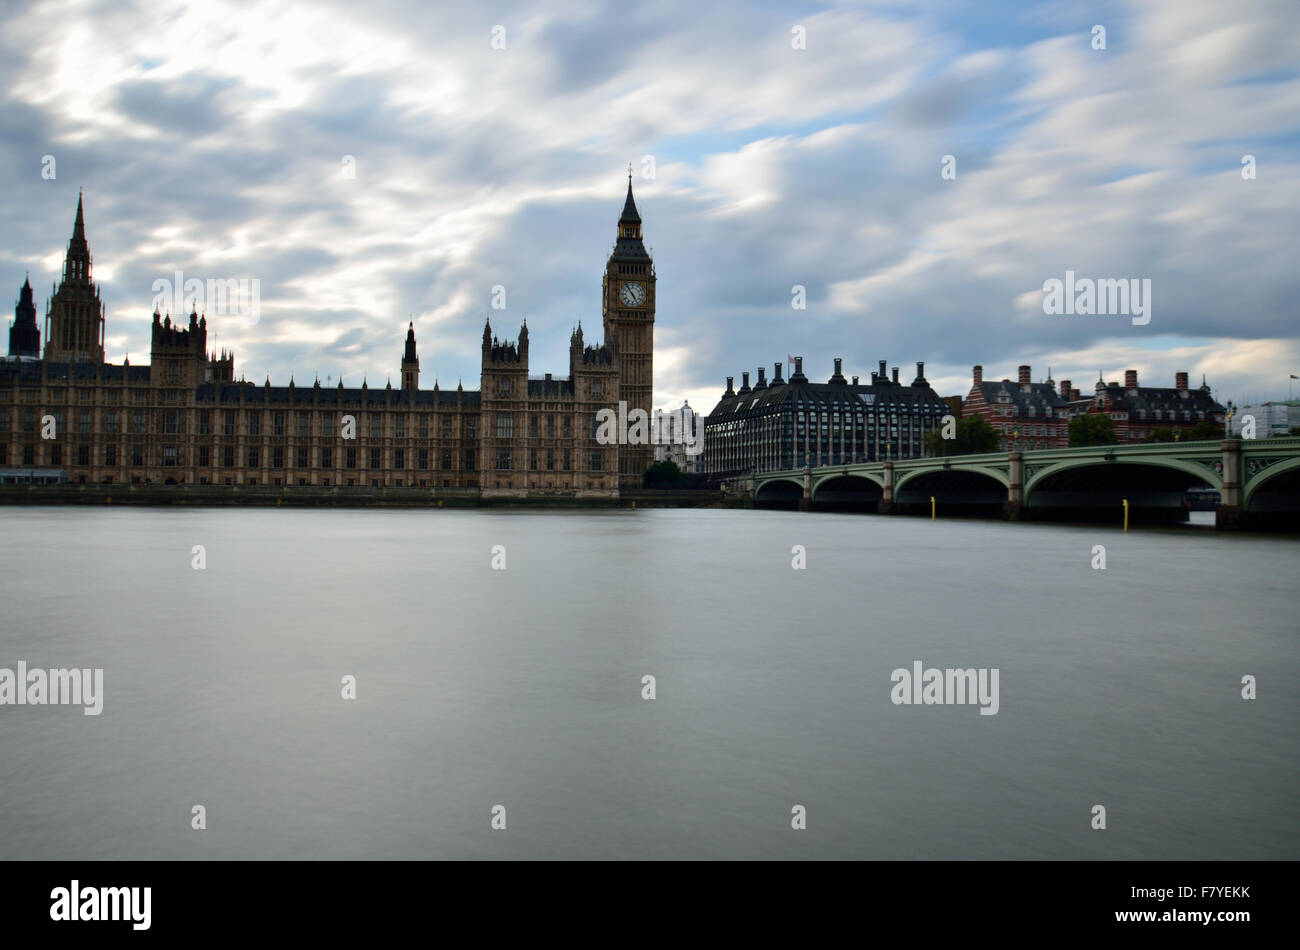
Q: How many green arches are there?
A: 5